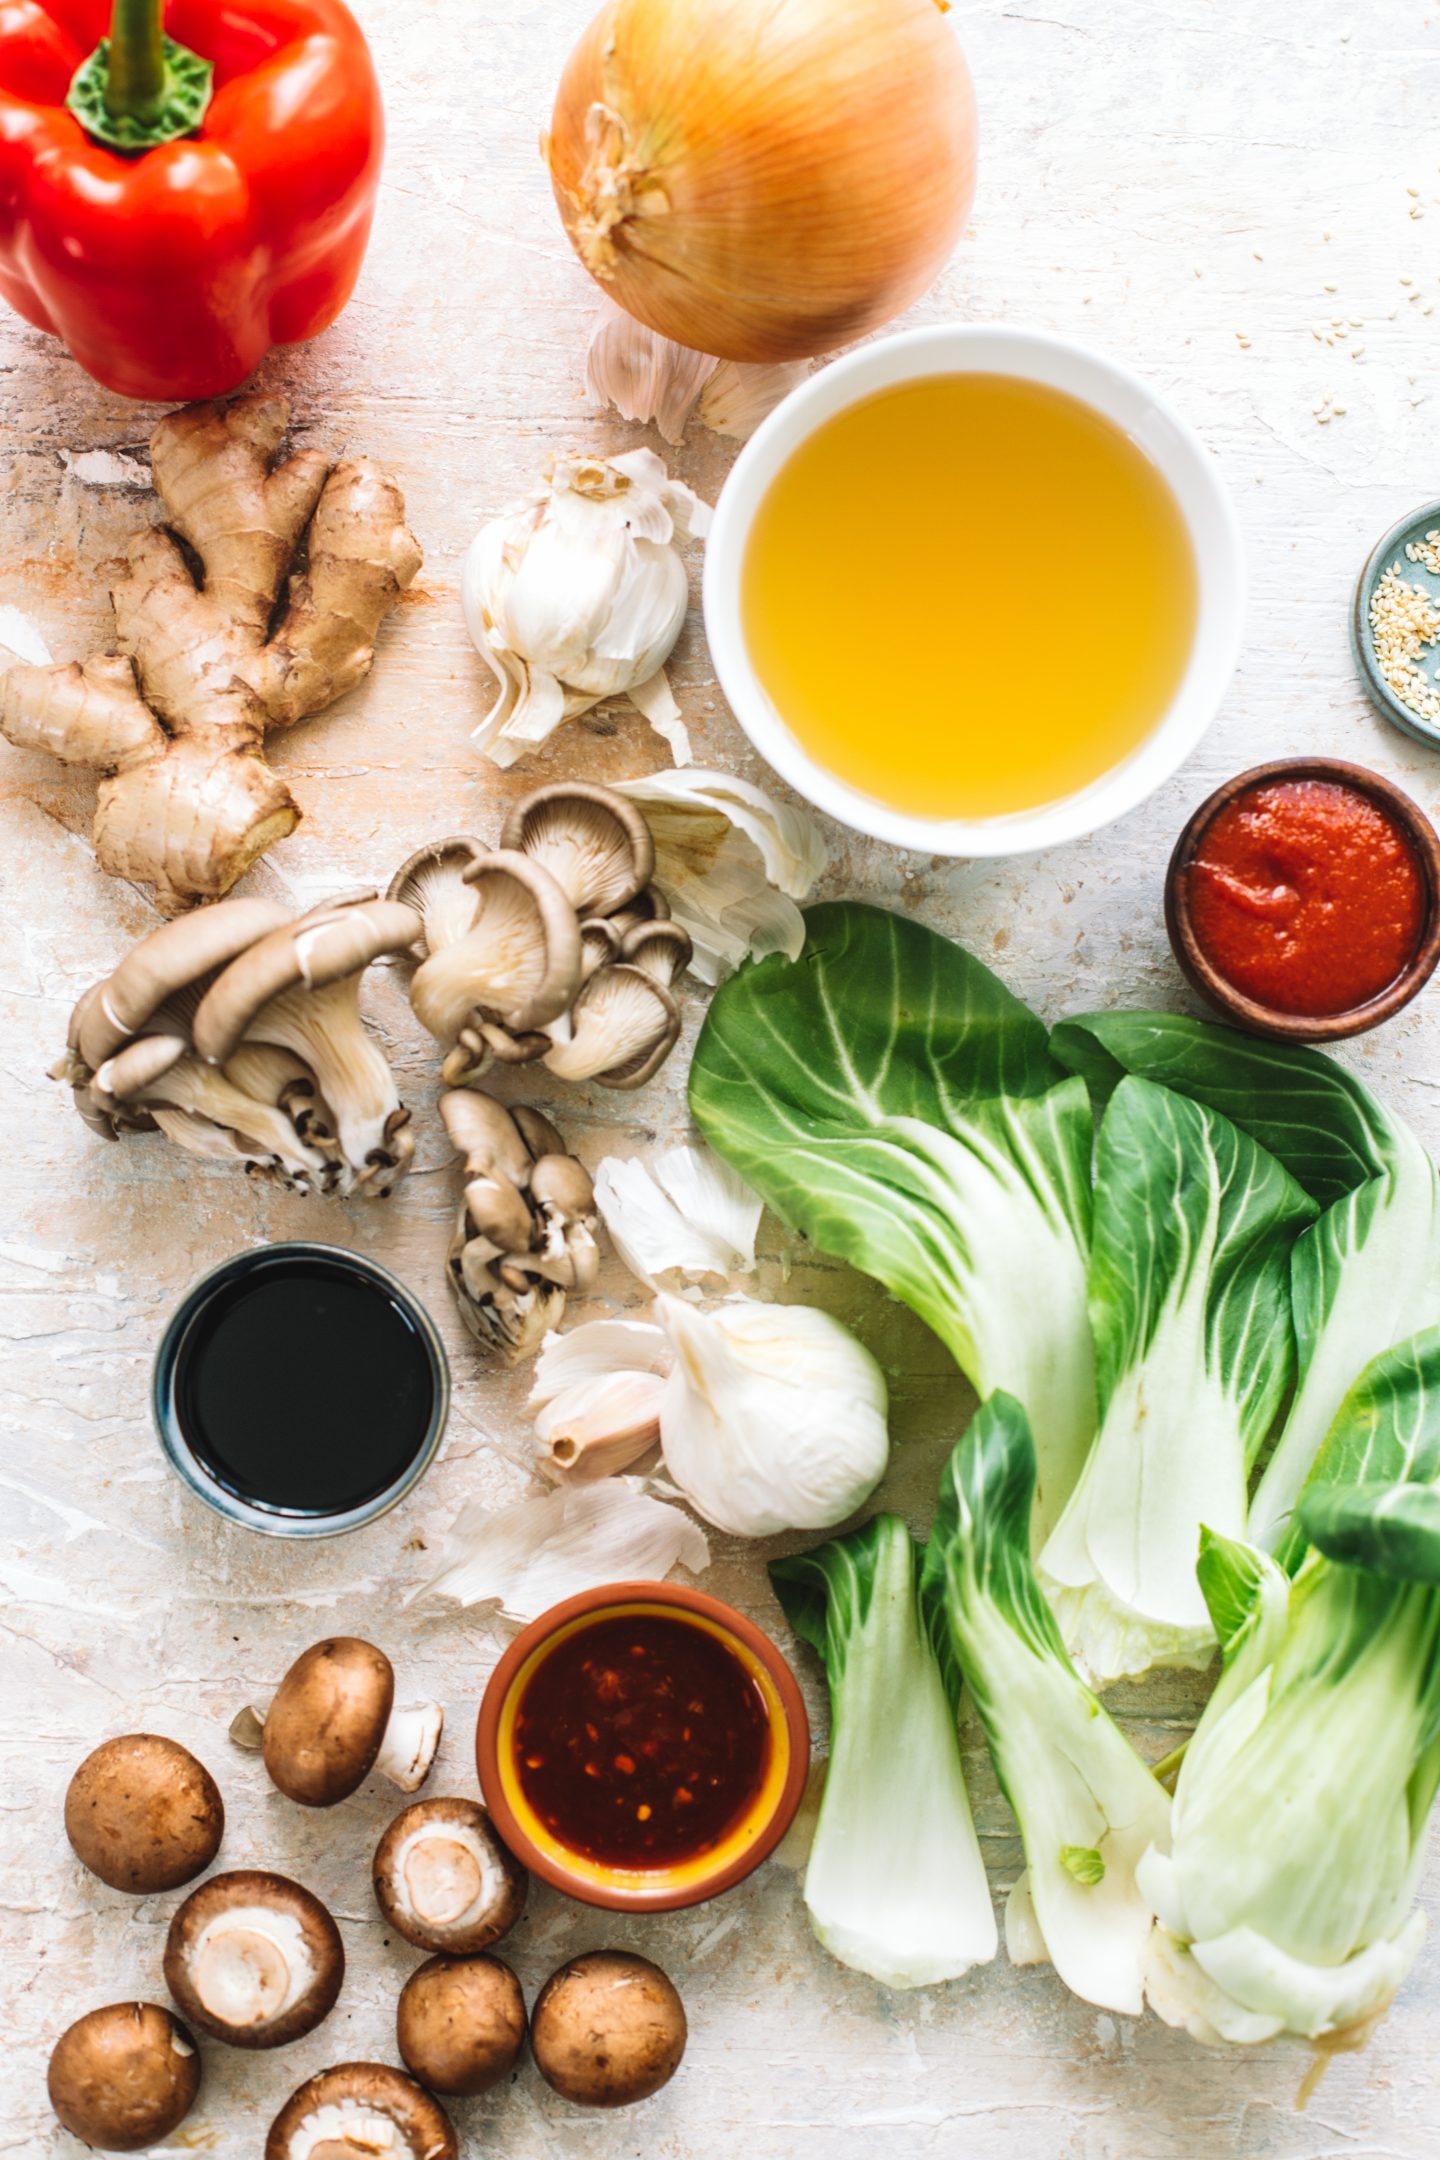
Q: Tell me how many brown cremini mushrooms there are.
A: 8